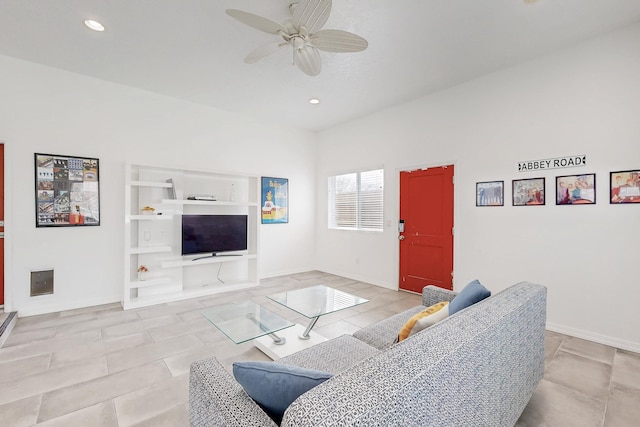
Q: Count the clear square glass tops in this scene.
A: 2